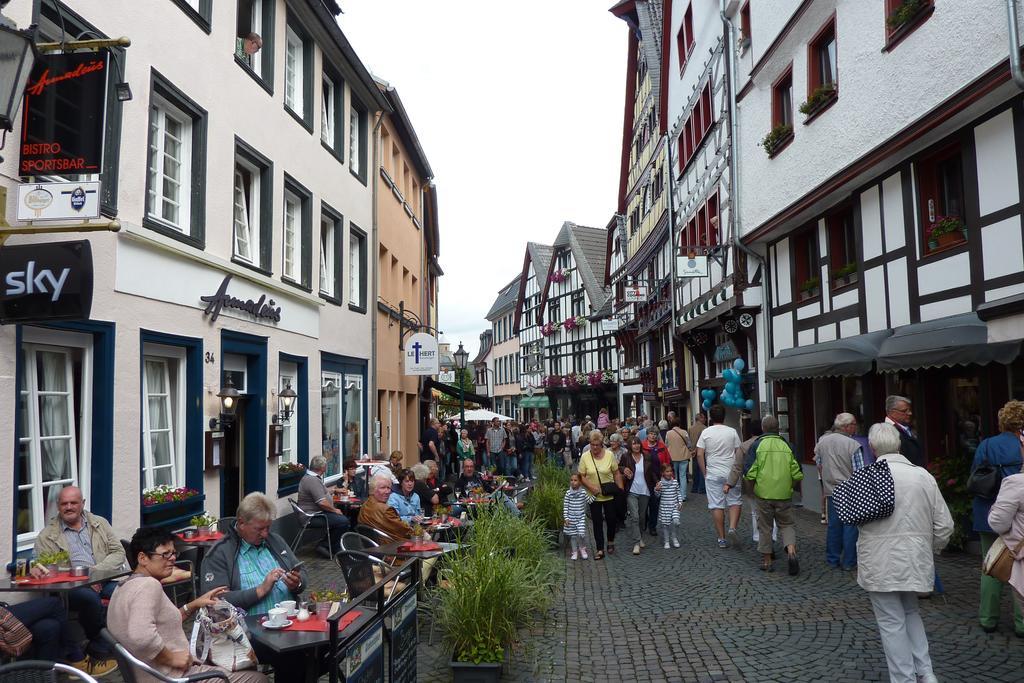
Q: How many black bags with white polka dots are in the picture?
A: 1